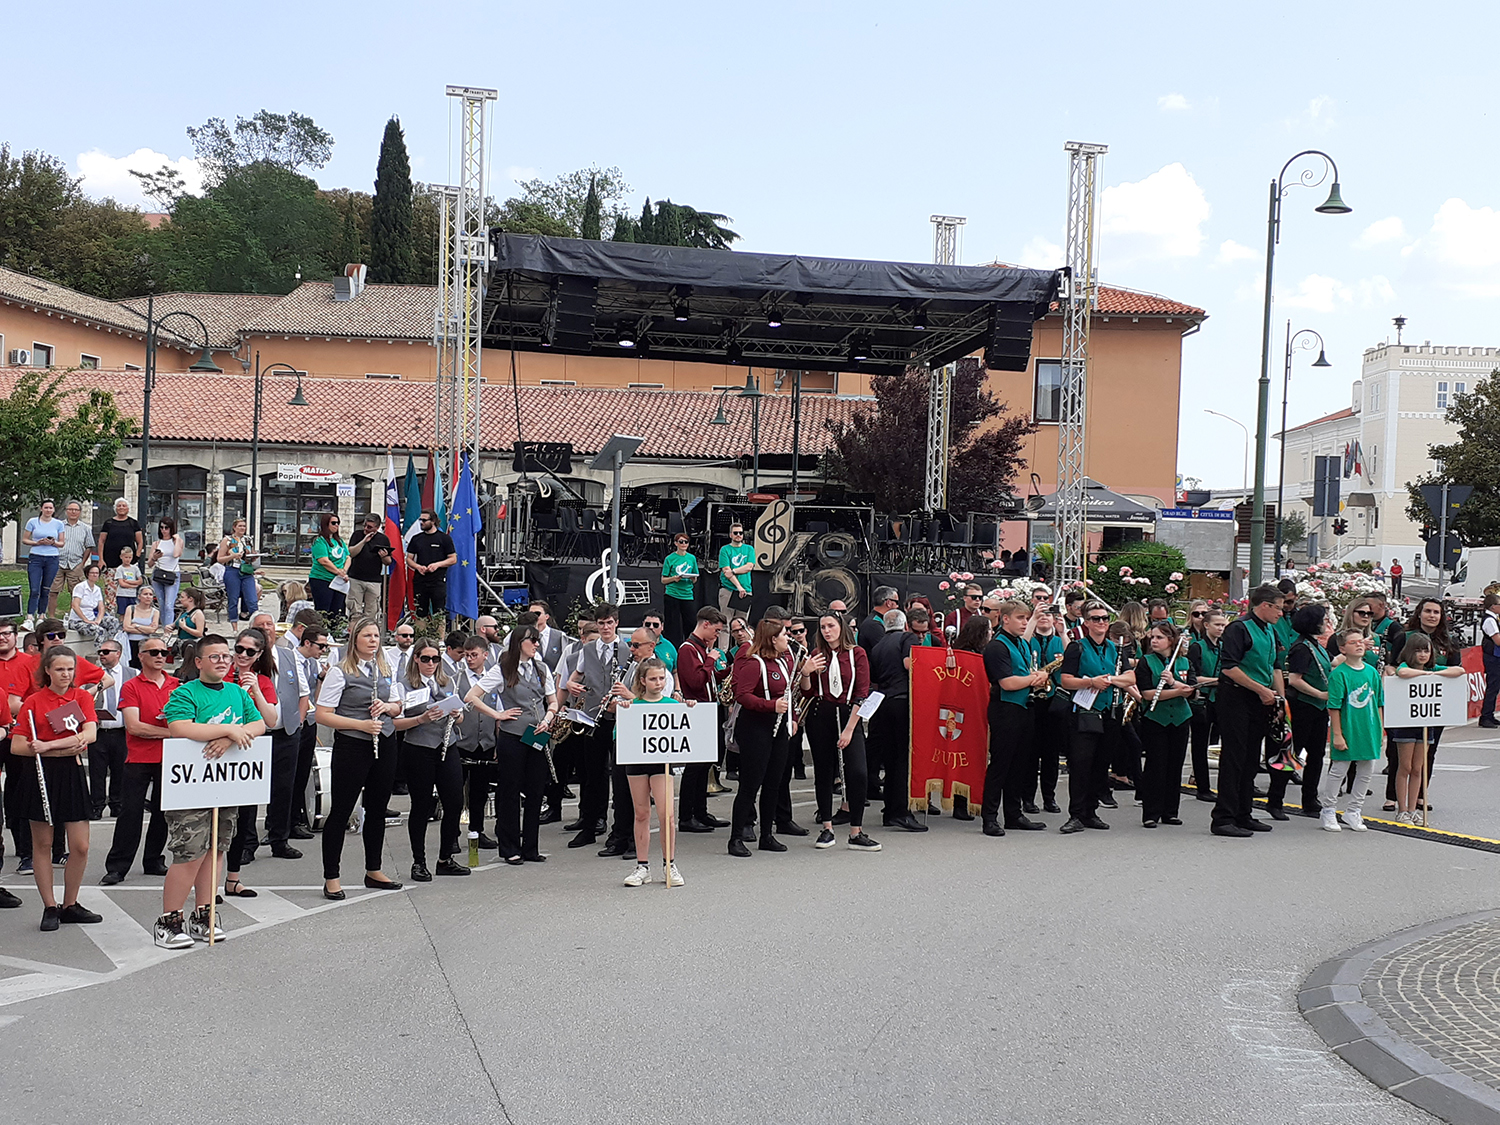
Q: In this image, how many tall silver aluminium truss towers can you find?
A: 4